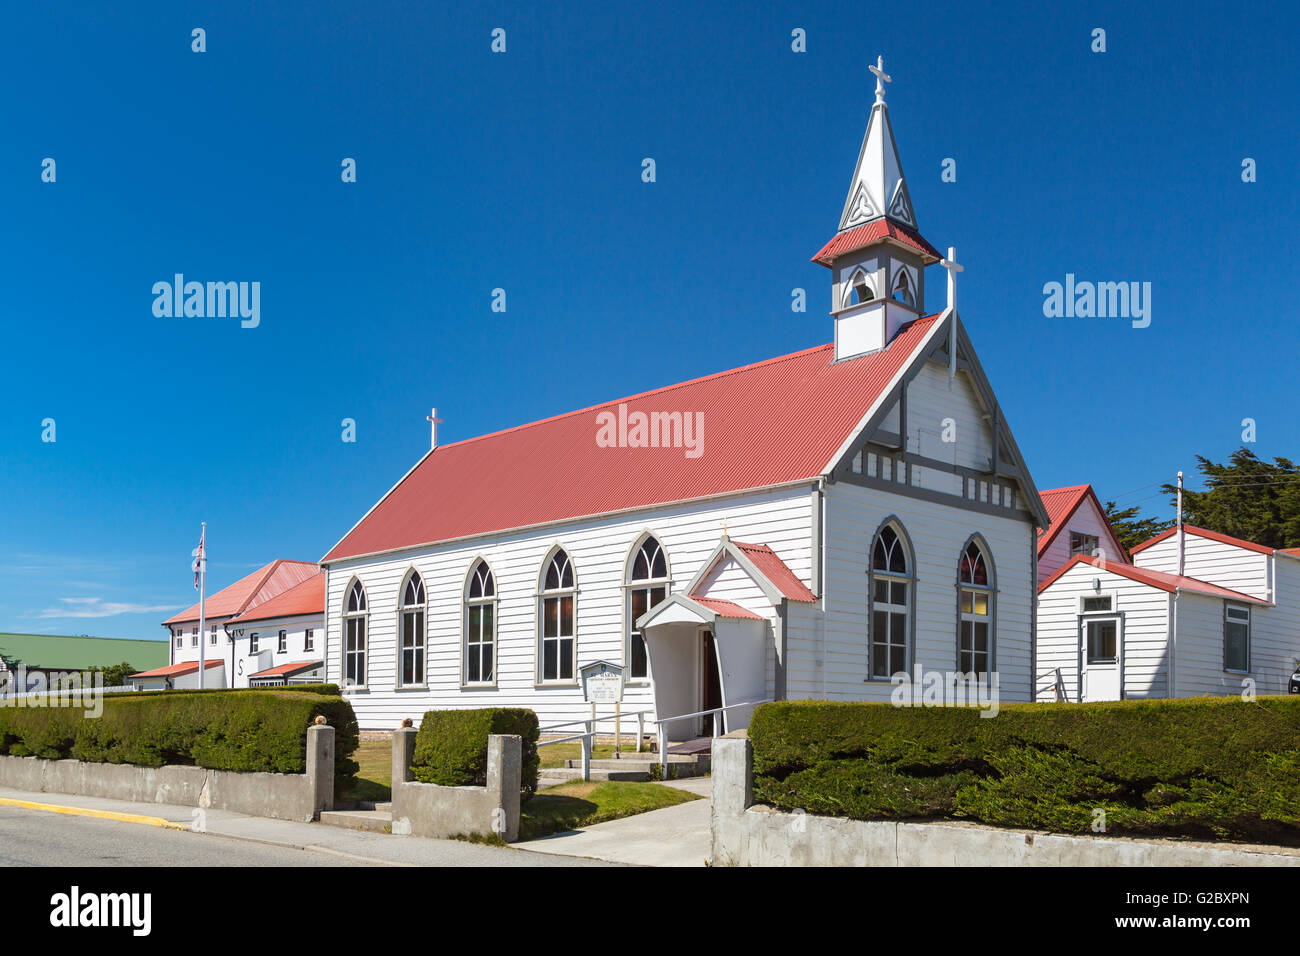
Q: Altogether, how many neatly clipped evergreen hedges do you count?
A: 3